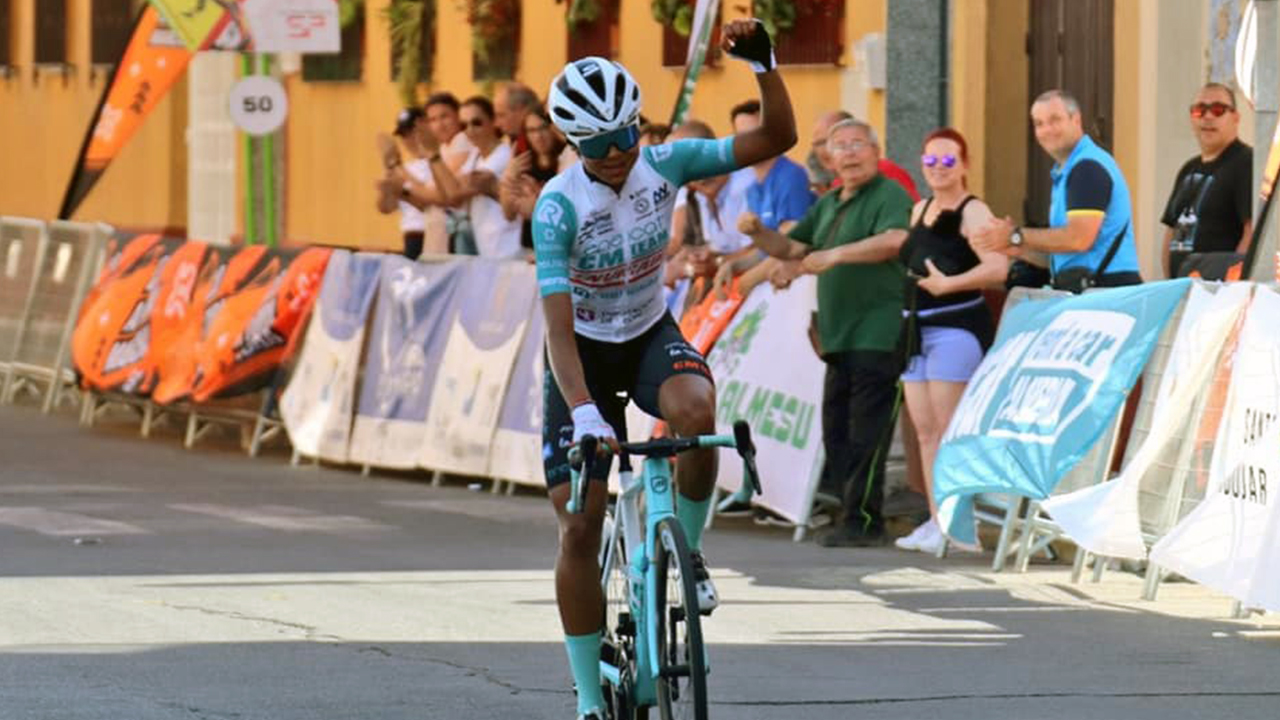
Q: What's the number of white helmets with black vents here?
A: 1